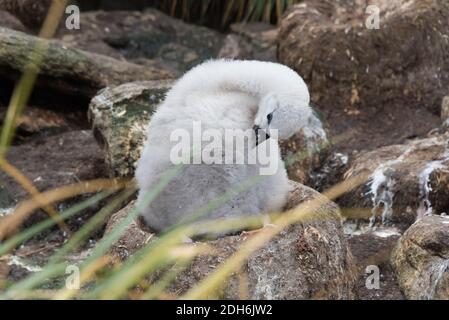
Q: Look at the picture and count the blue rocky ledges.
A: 0